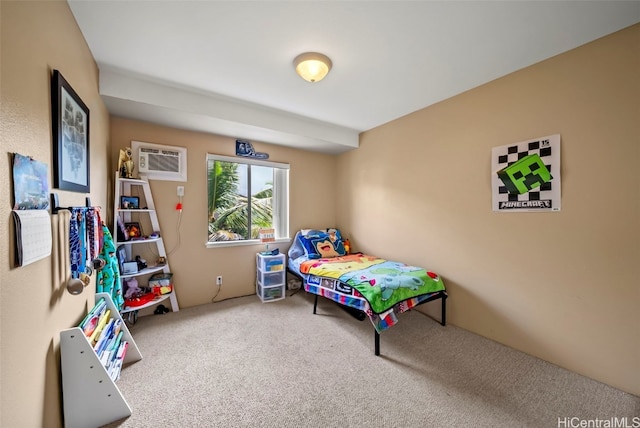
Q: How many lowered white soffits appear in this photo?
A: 1